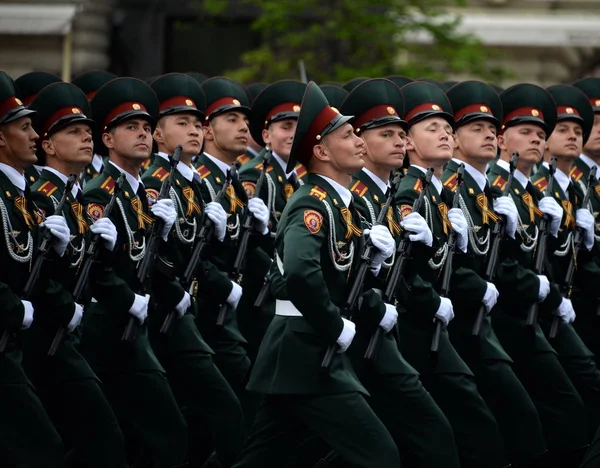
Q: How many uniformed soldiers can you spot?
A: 13